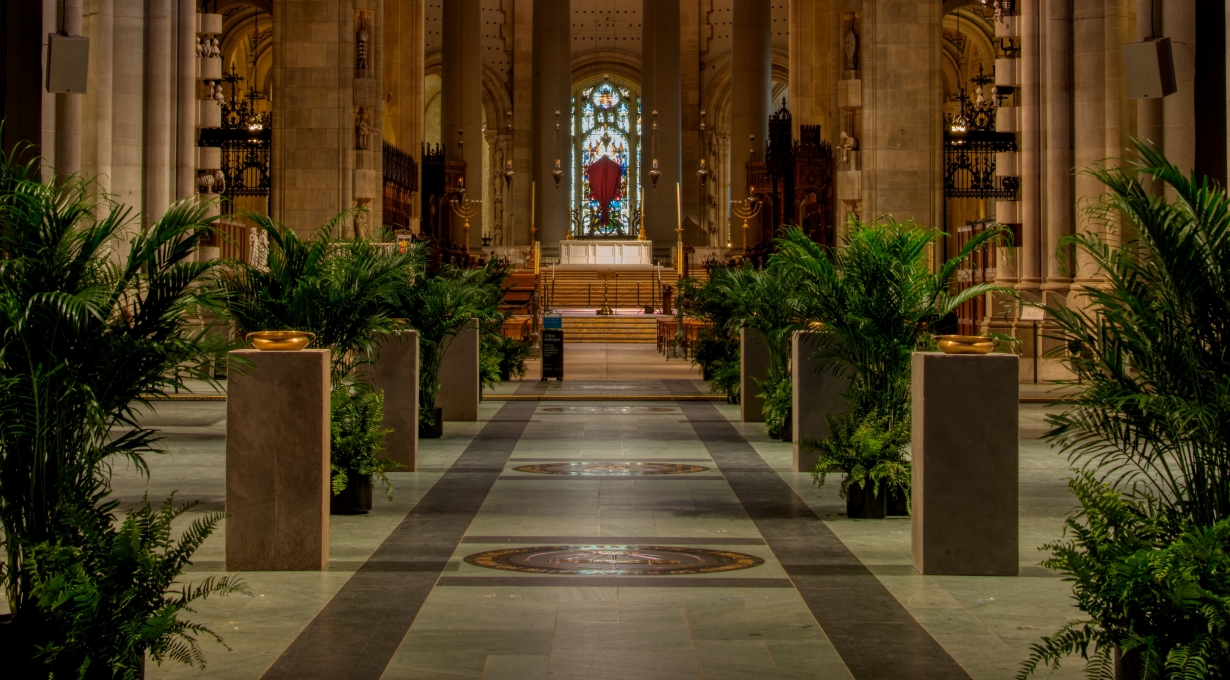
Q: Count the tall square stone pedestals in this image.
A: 6